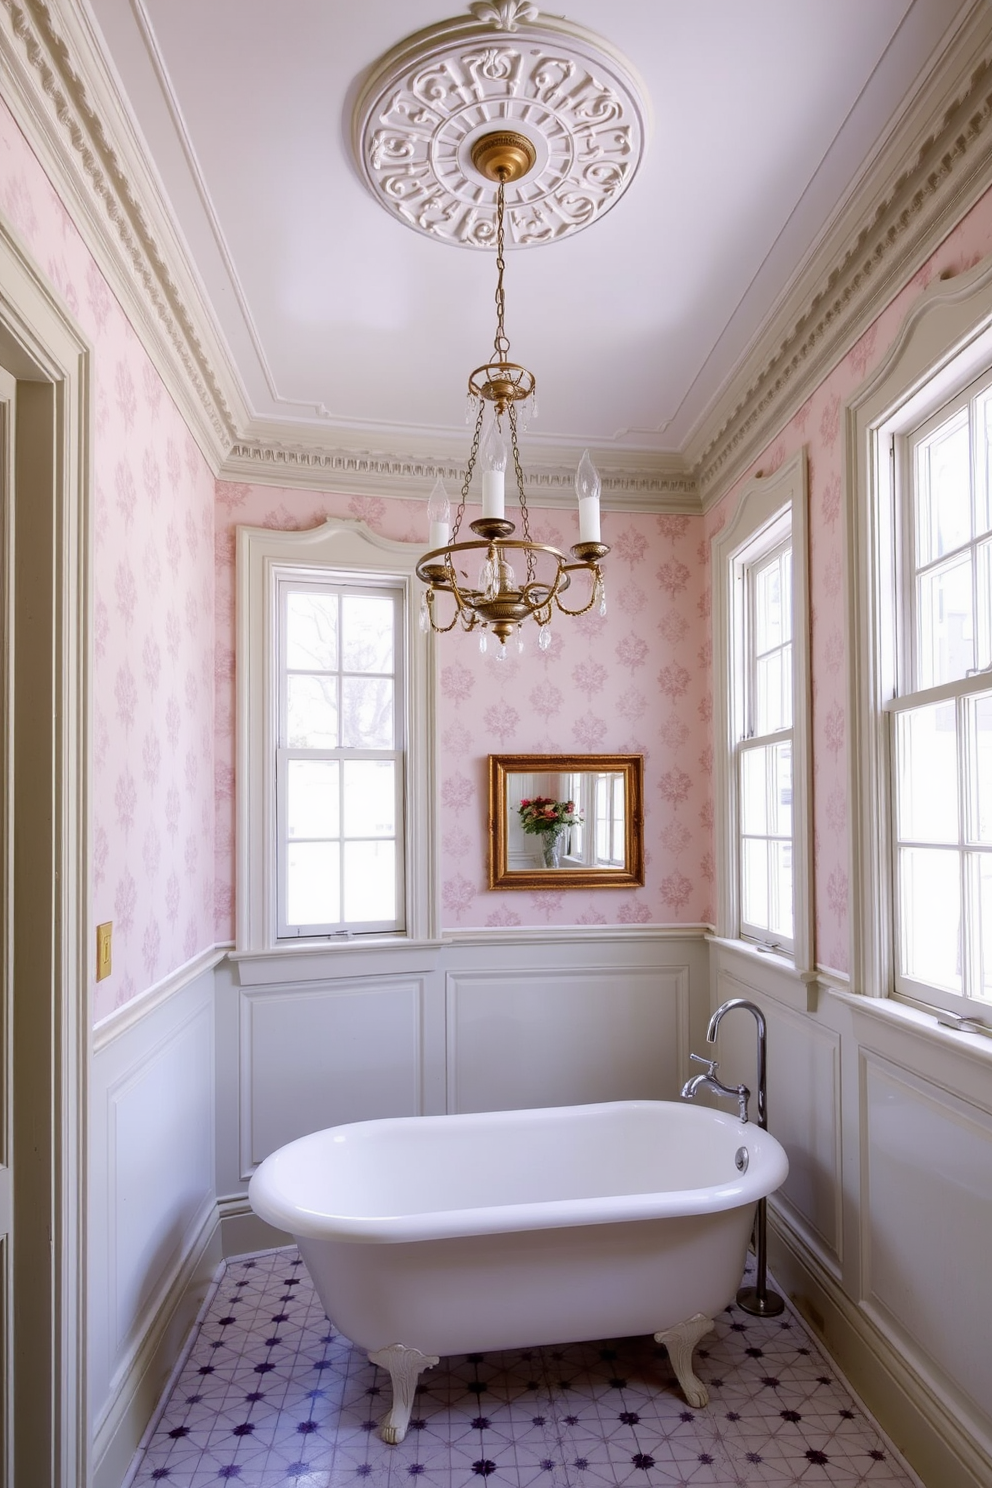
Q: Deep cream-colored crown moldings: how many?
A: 3